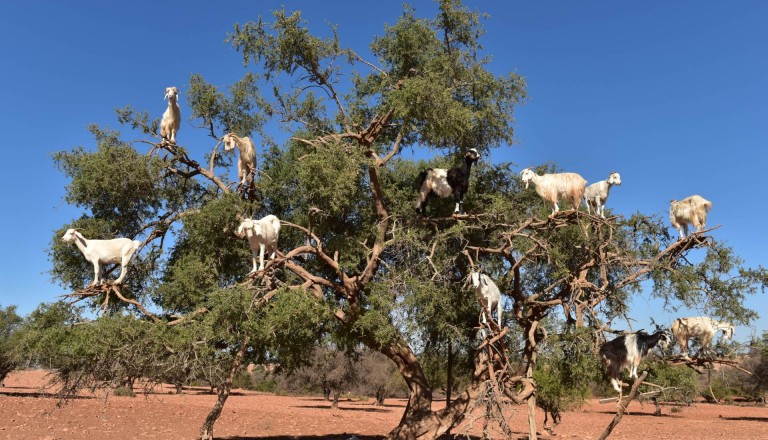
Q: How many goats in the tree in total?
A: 11